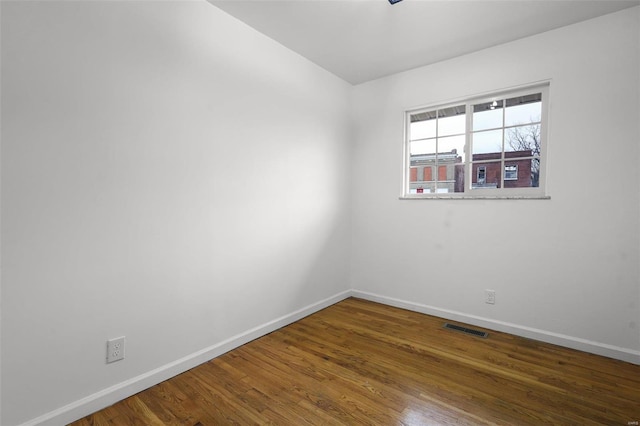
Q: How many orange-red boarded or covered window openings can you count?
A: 3